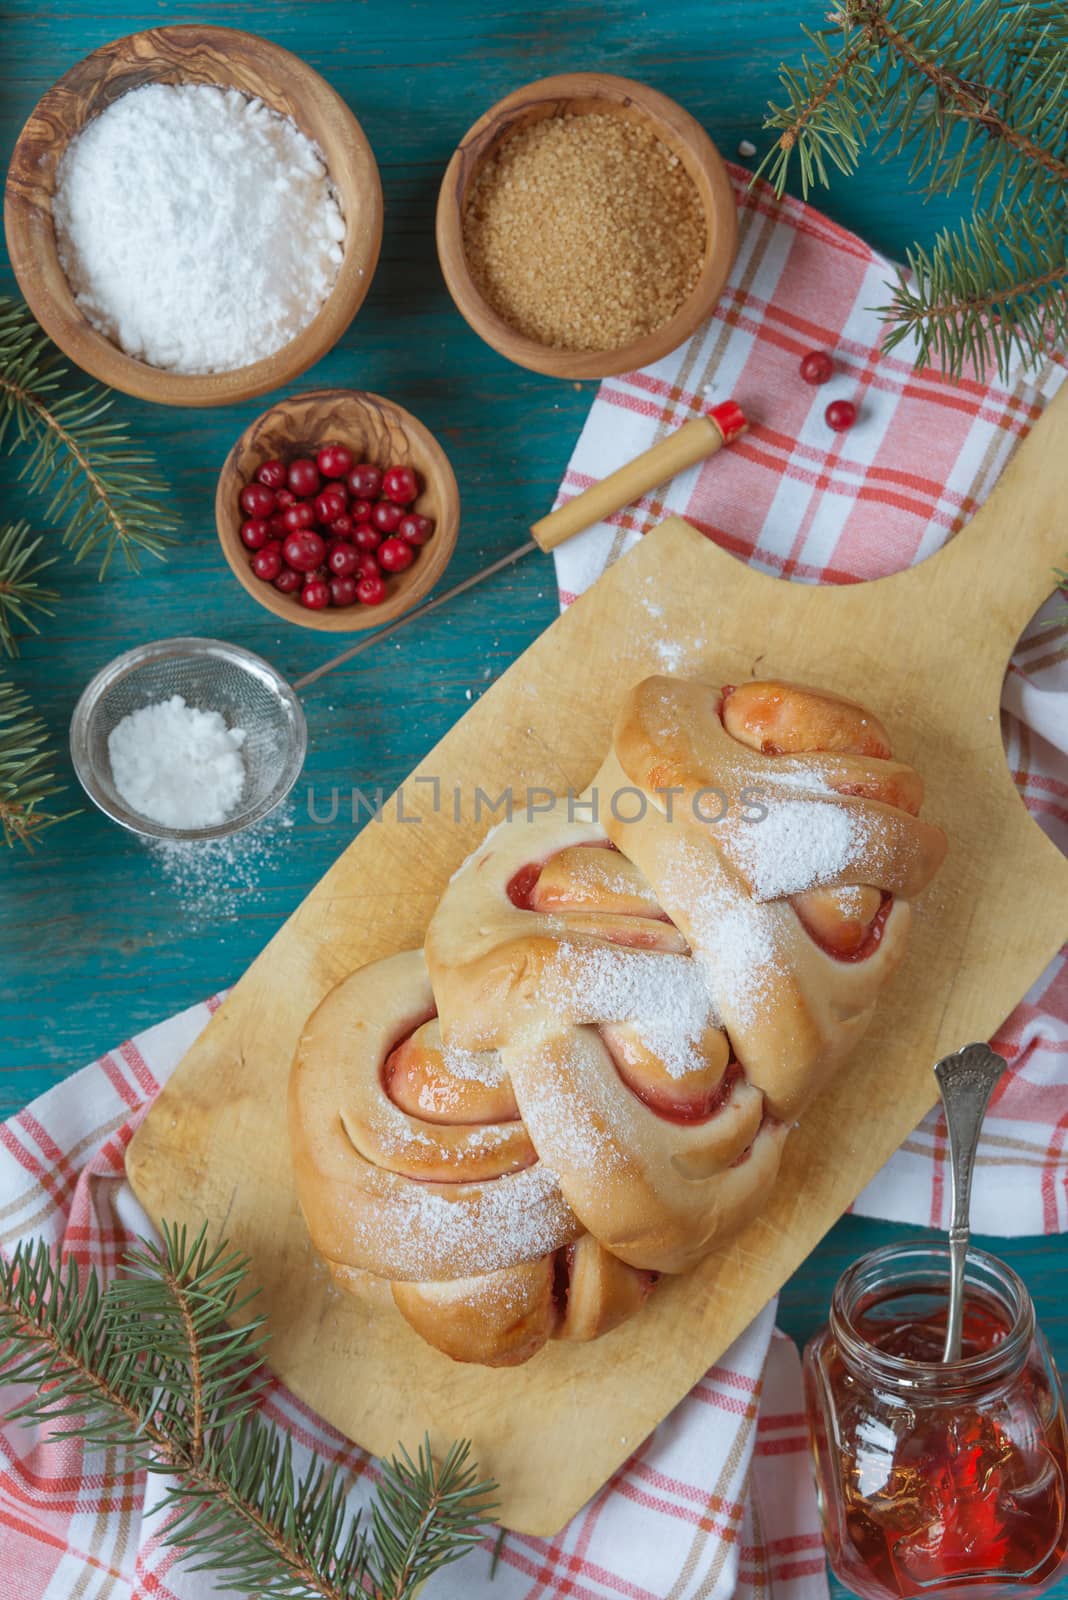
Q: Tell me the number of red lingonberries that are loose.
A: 2